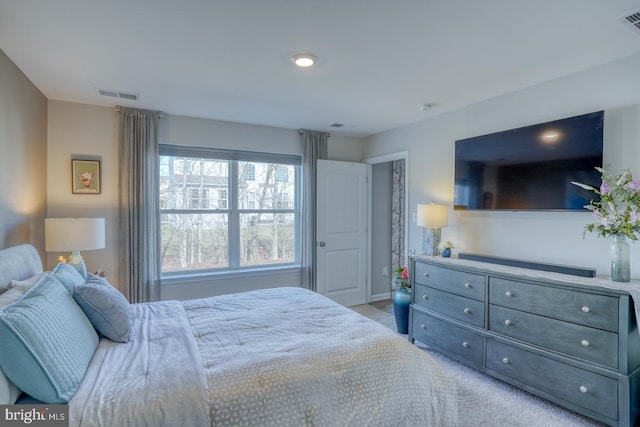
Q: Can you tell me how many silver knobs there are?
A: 13